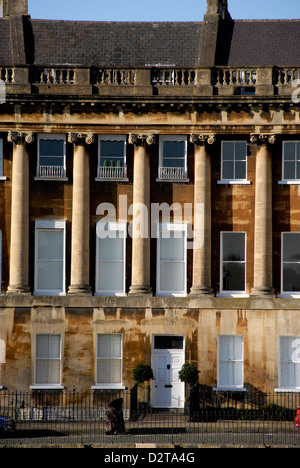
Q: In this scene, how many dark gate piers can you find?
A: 2